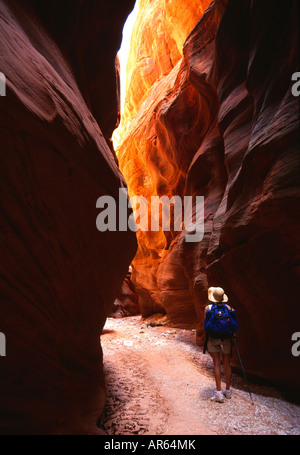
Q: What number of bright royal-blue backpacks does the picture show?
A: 1